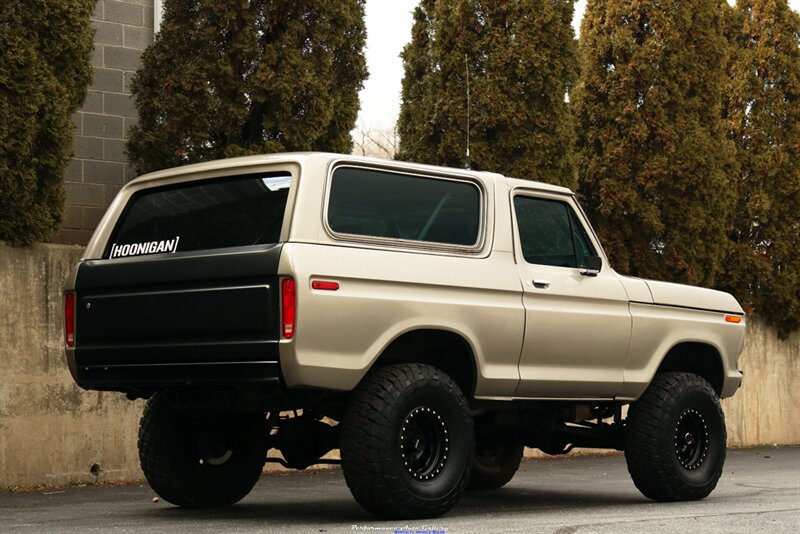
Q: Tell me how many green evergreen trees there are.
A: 5